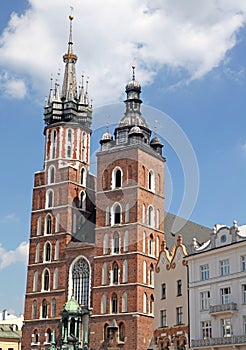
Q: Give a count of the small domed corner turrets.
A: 3